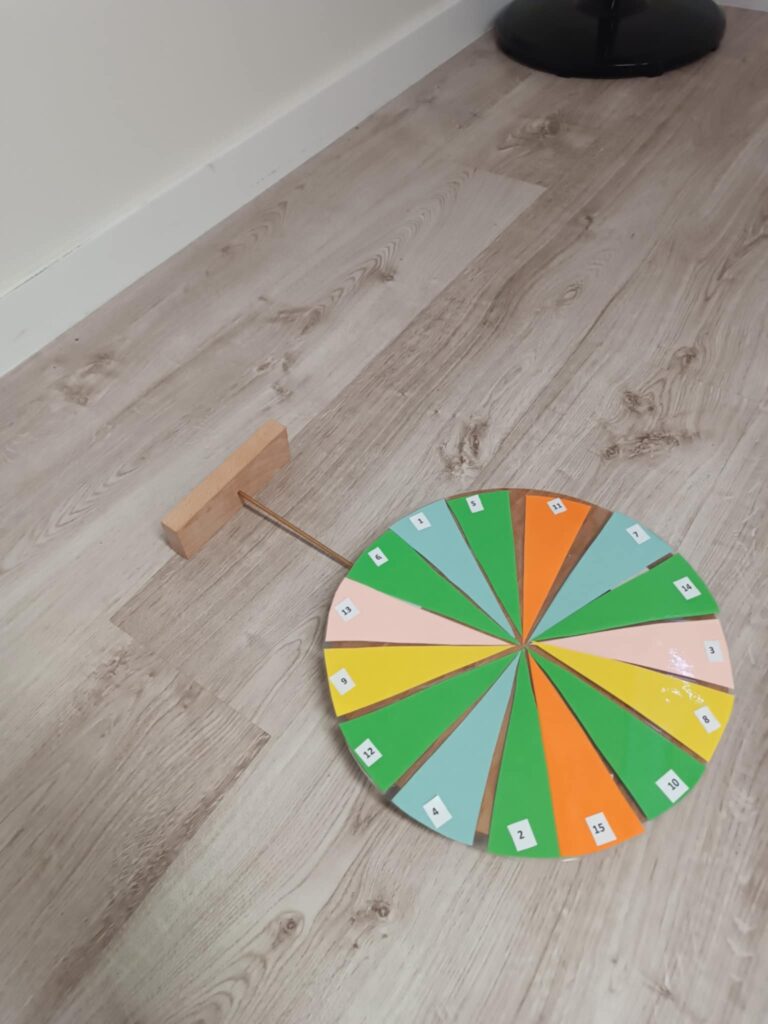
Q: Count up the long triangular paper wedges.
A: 15